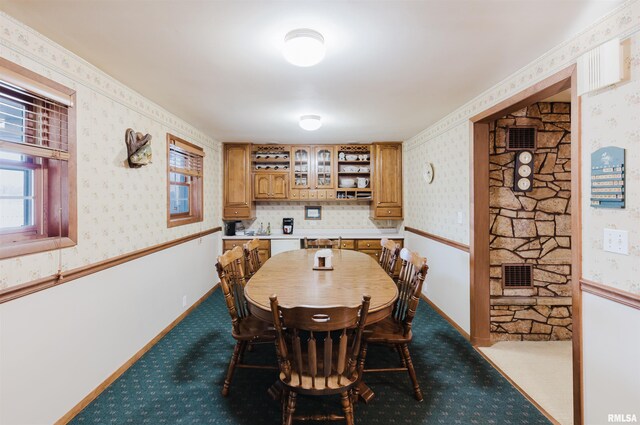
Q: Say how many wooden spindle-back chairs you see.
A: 6